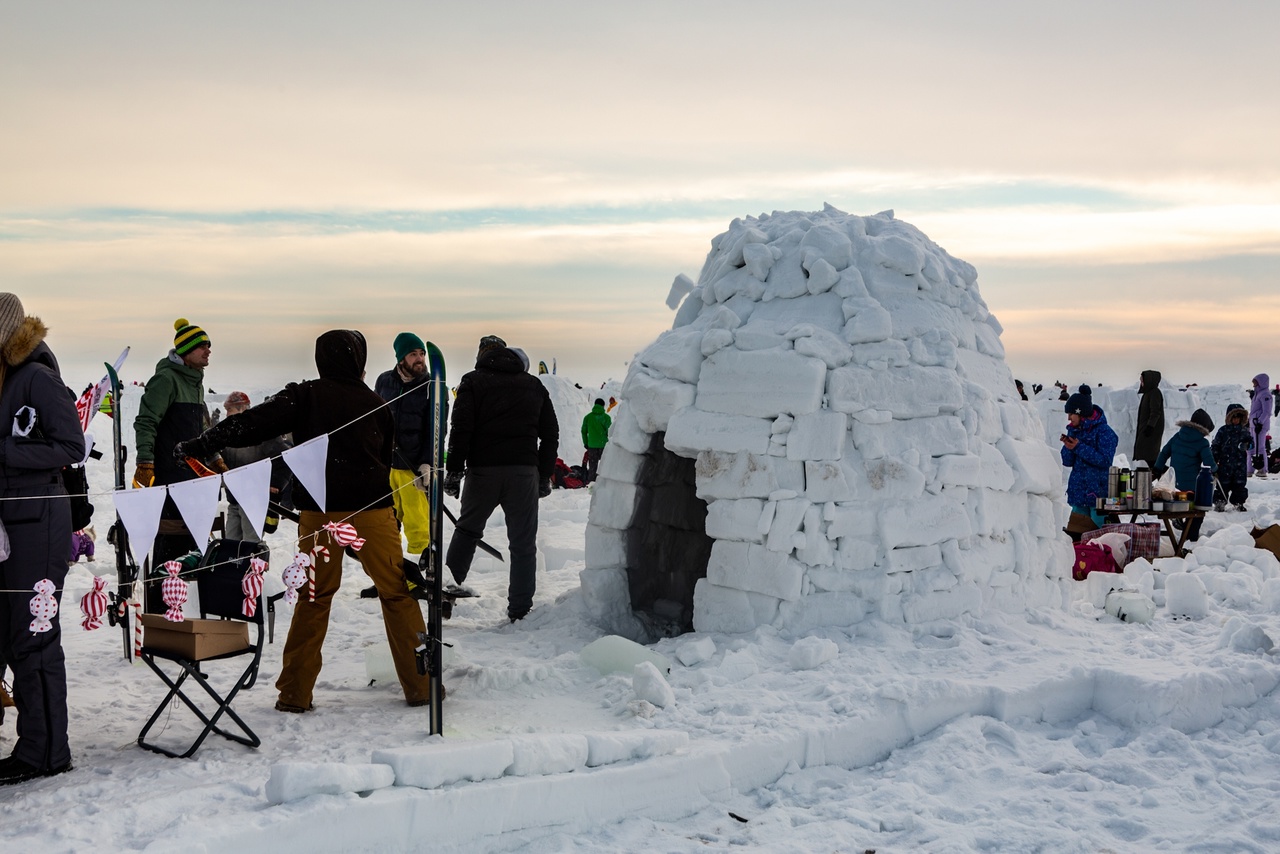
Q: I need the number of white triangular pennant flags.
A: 4